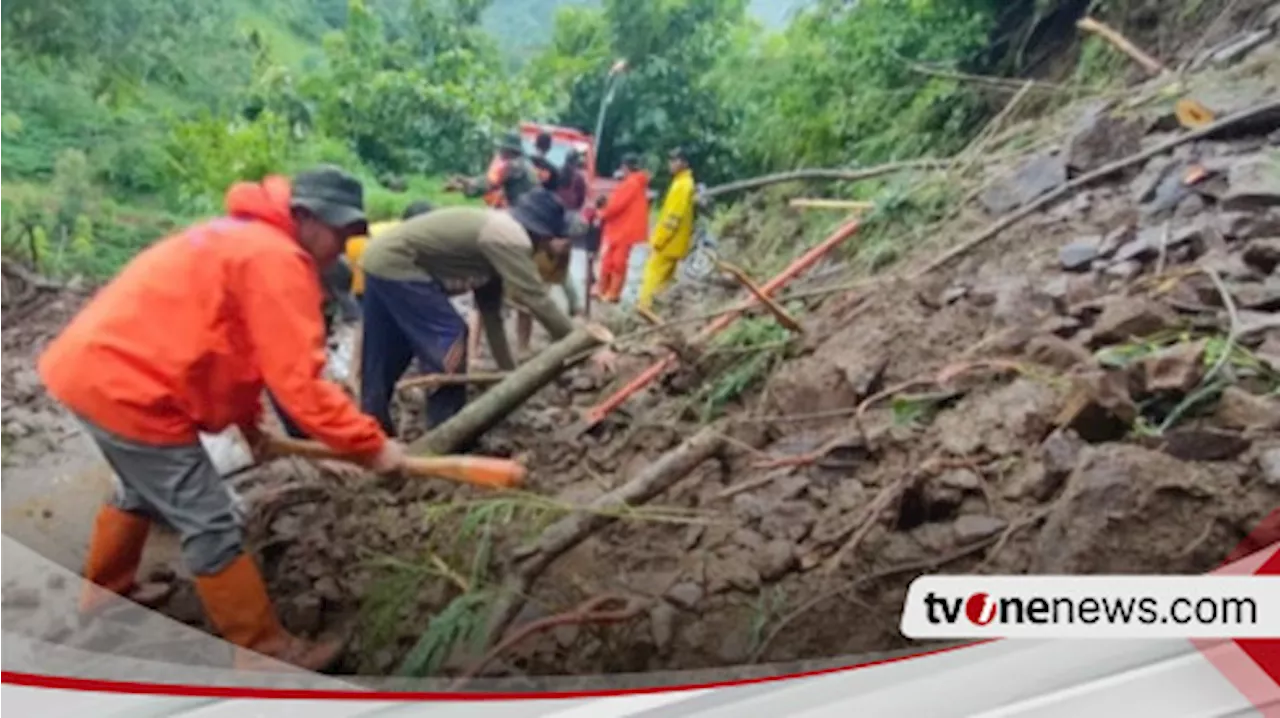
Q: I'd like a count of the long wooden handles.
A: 1